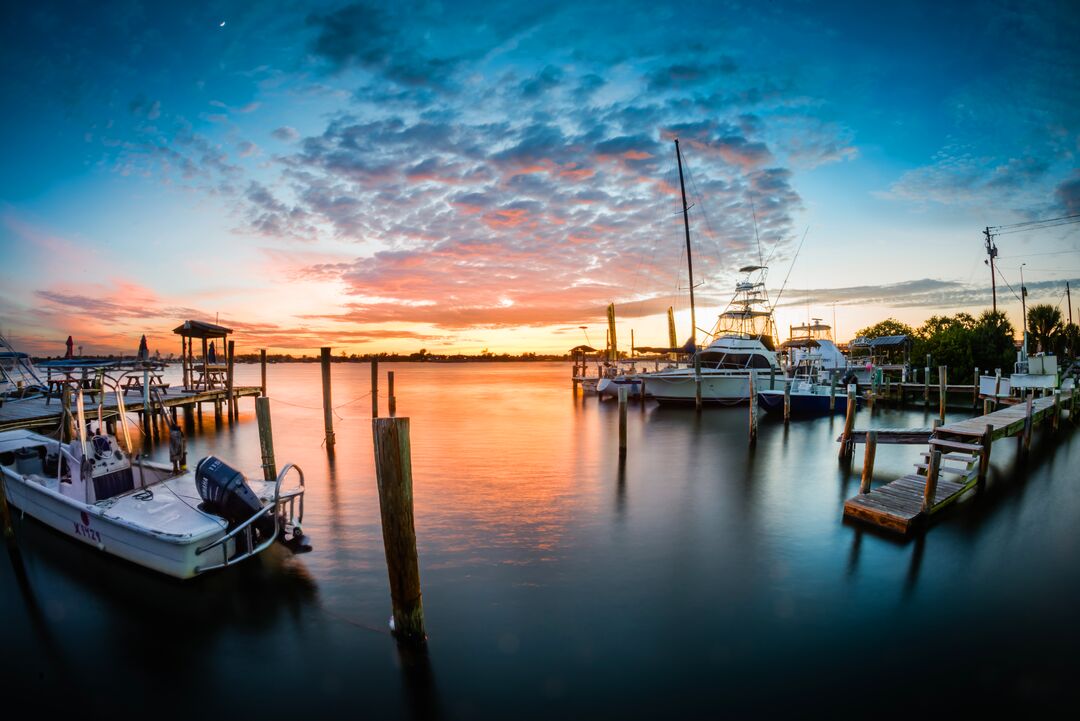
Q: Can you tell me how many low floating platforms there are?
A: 1